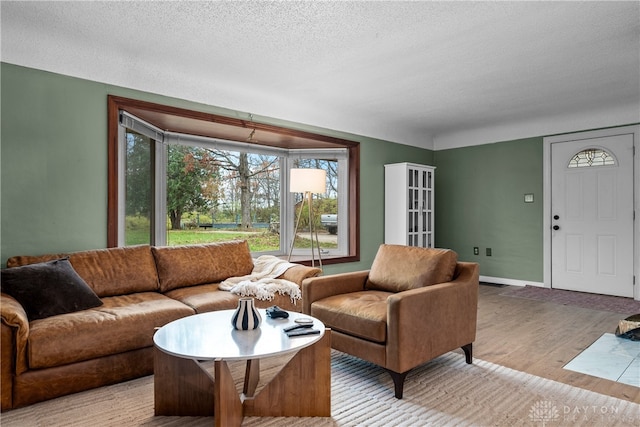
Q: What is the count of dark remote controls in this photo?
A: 2